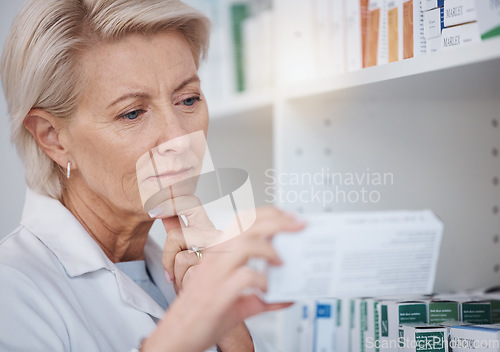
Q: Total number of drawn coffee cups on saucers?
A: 0